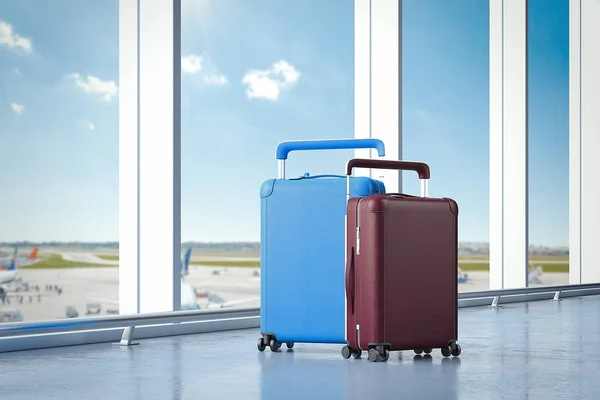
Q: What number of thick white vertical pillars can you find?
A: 4